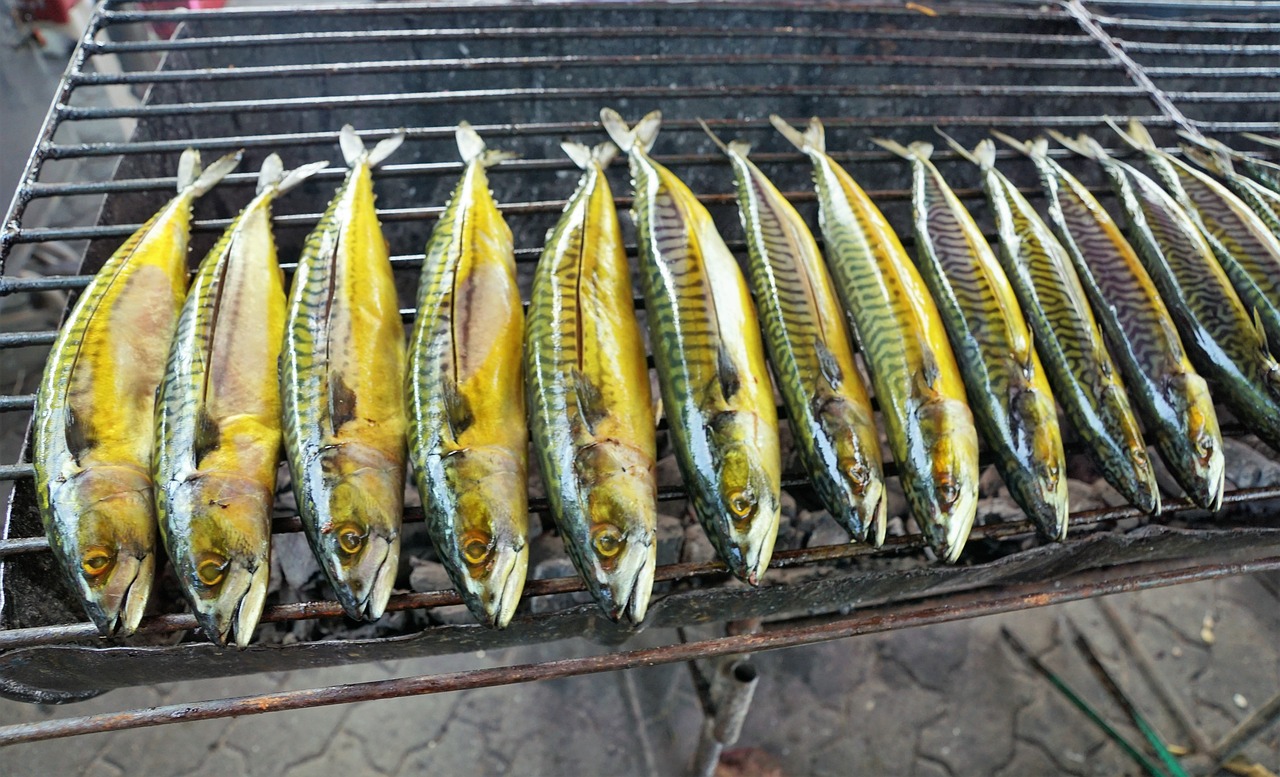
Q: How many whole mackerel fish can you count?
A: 11